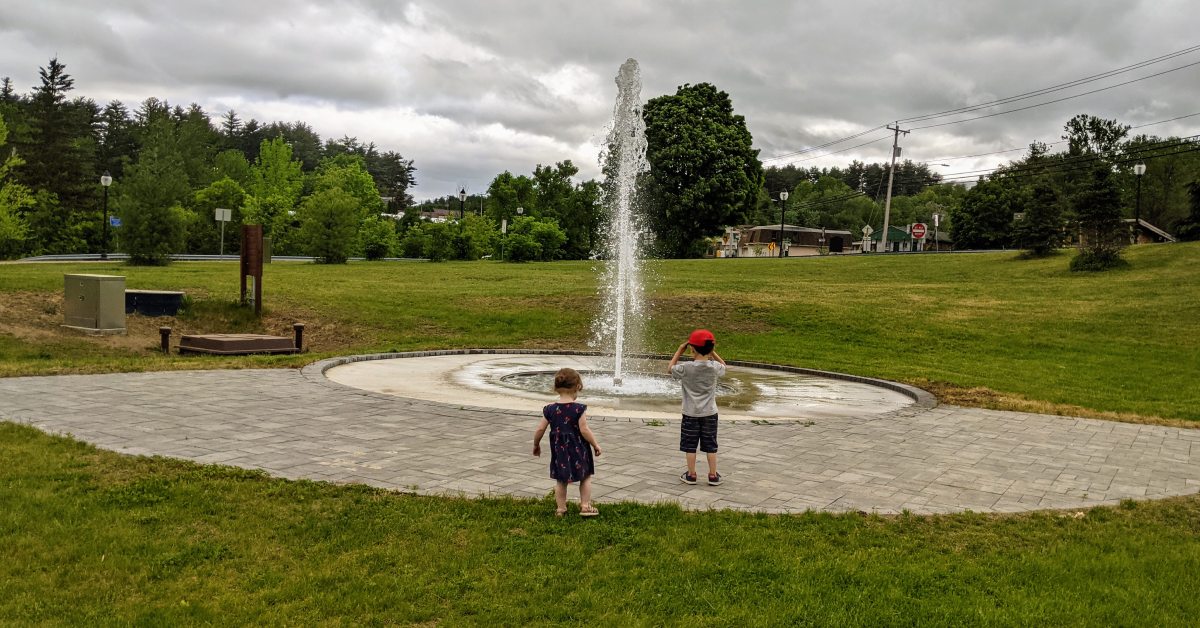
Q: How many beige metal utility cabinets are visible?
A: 1